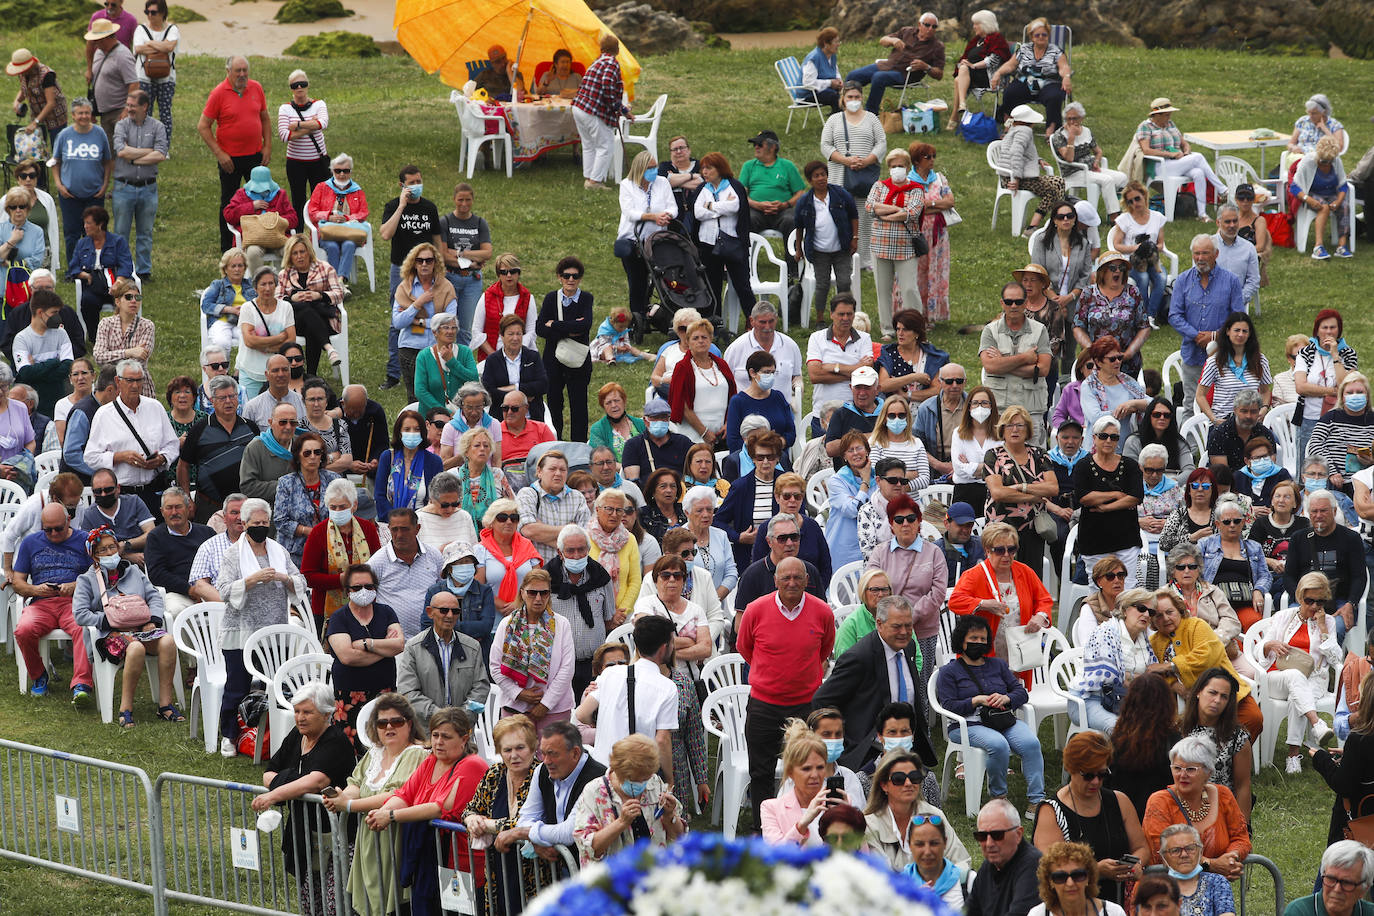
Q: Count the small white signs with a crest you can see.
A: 3